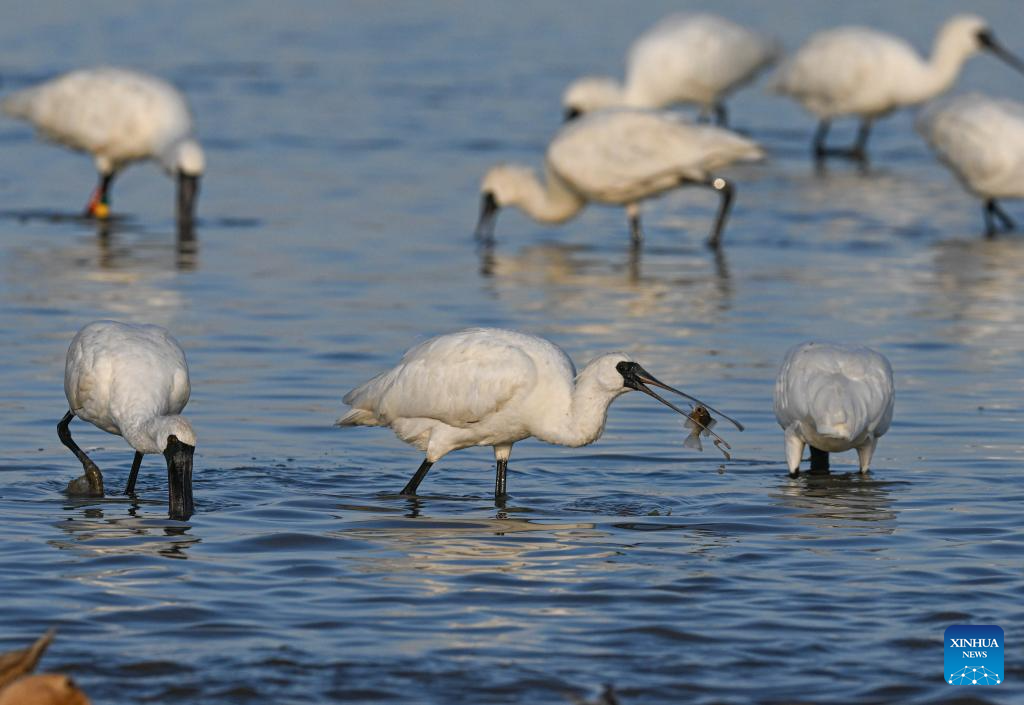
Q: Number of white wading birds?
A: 8